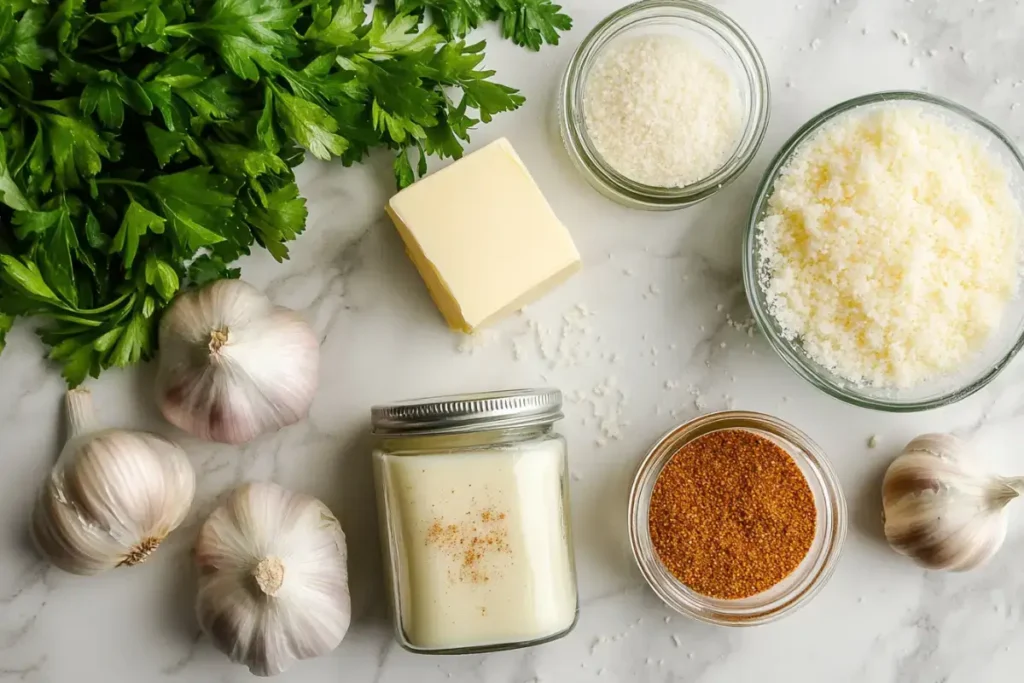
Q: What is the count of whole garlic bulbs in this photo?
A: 4